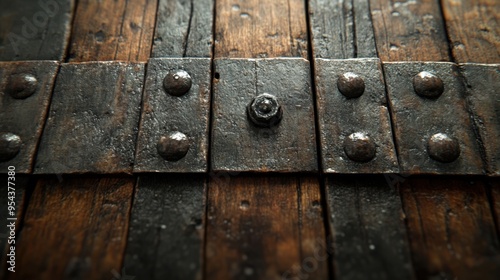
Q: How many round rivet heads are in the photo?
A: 8